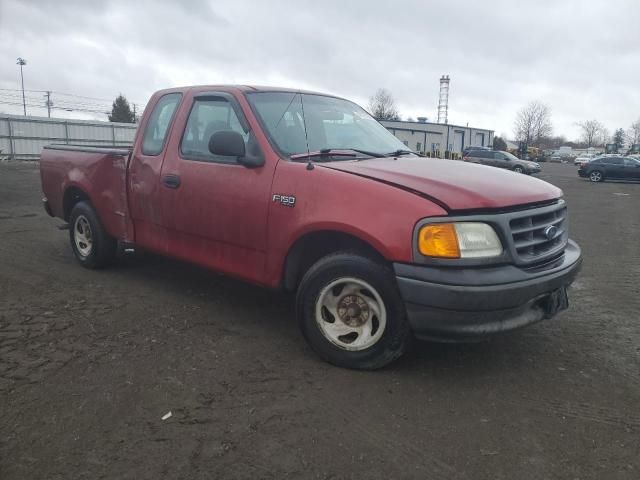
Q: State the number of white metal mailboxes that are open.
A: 0